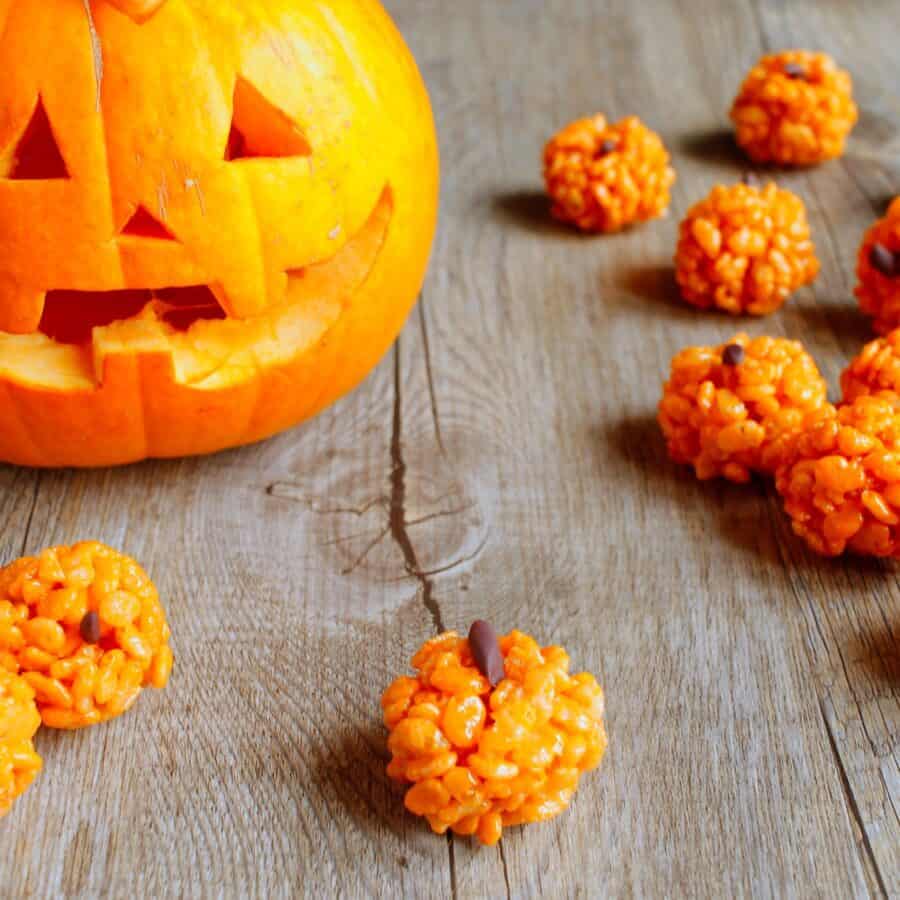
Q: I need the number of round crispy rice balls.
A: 10